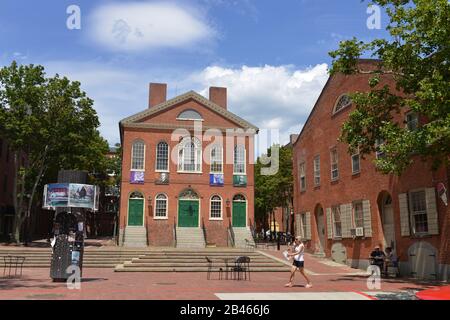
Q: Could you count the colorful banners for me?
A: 4